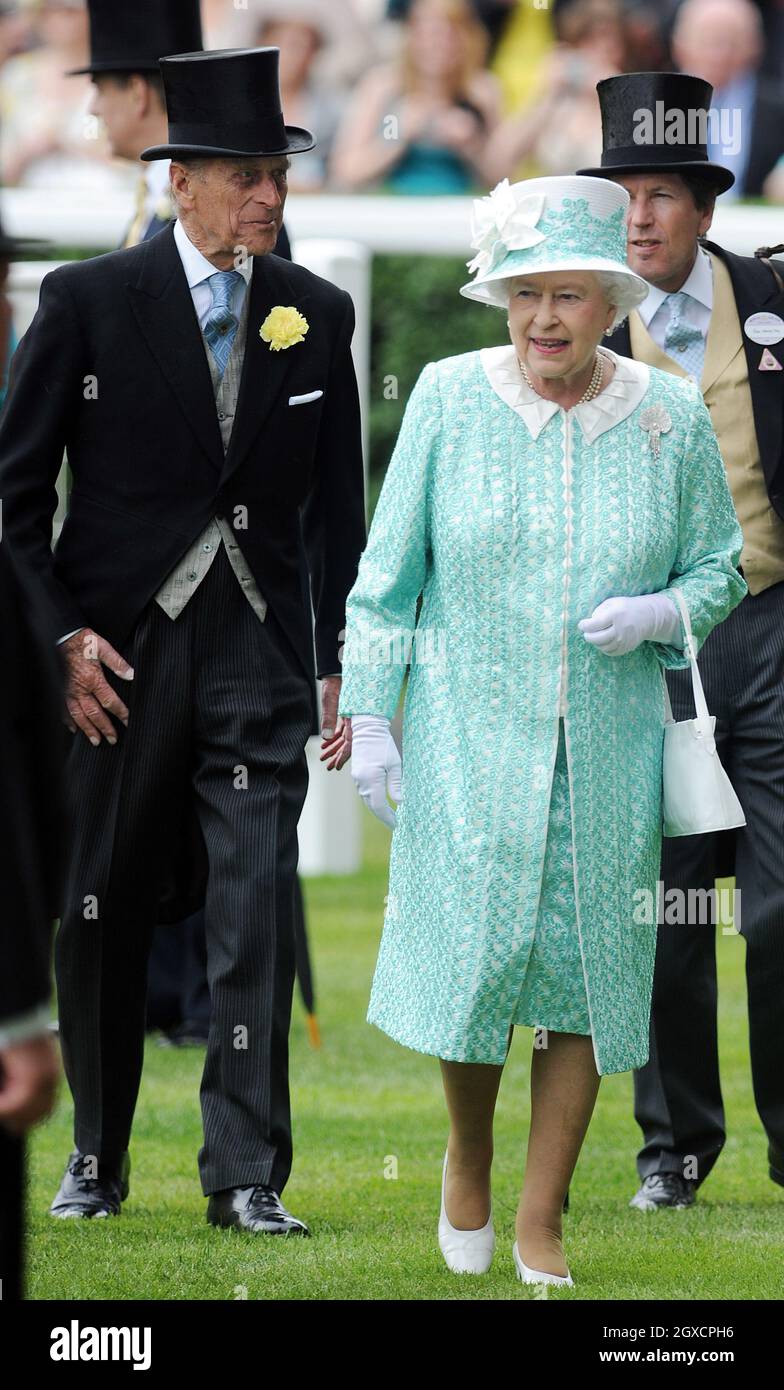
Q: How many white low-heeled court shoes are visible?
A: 2